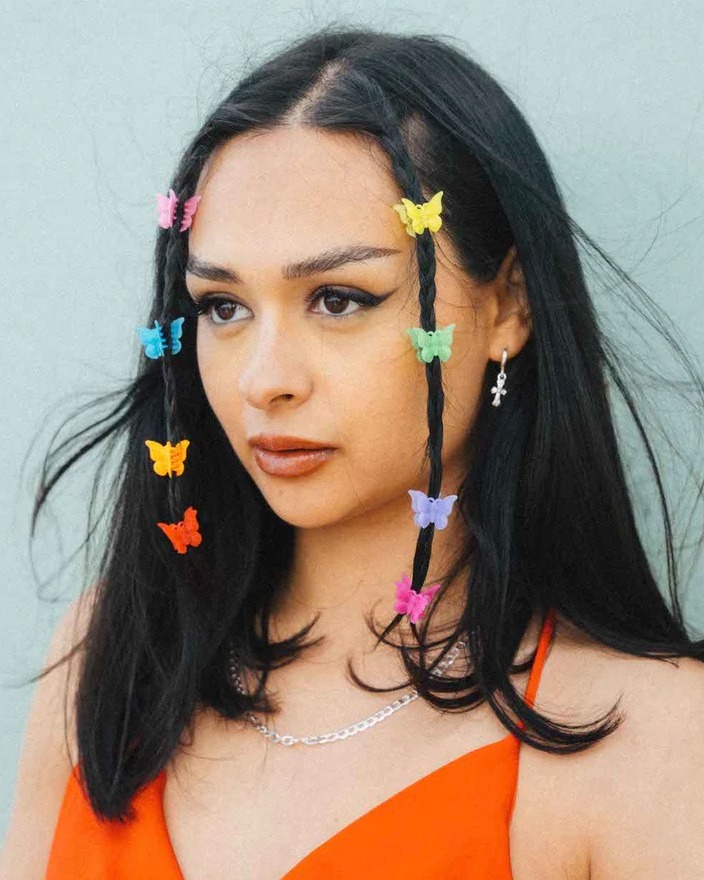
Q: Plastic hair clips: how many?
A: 8